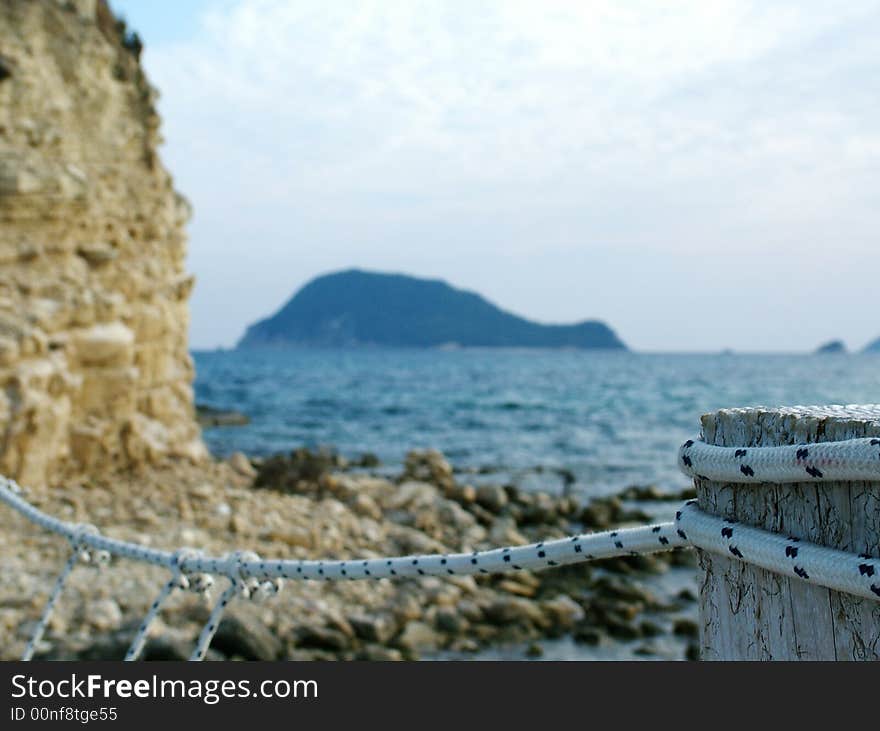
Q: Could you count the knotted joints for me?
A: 3